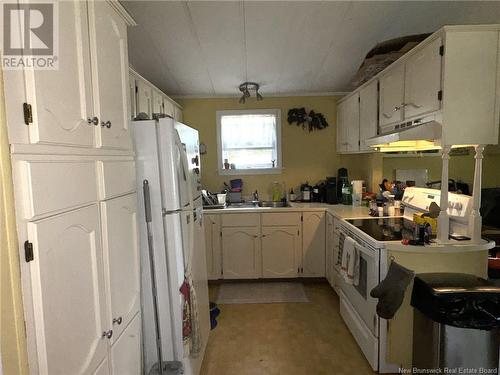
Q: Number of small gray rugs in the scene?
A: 1